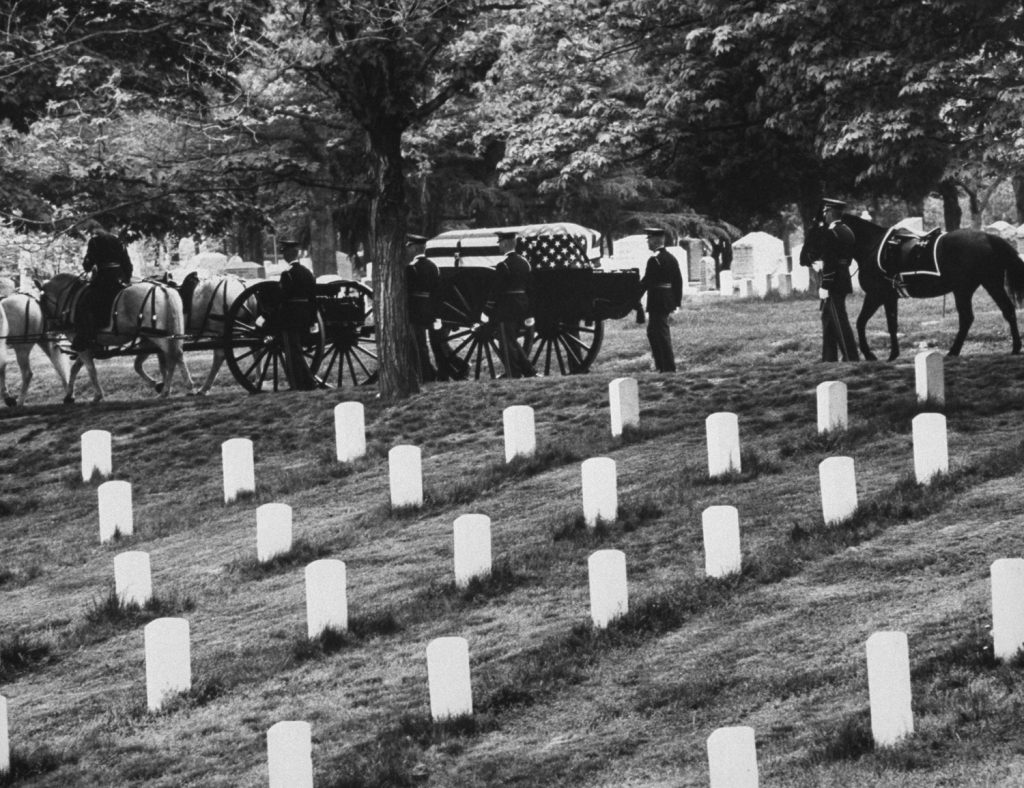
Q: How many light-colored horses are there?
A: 4